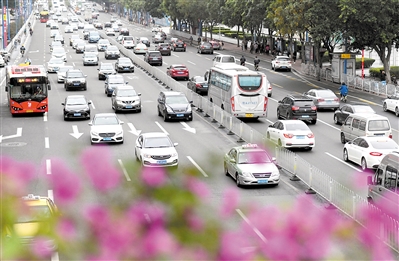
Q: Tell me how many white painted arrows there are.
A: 4